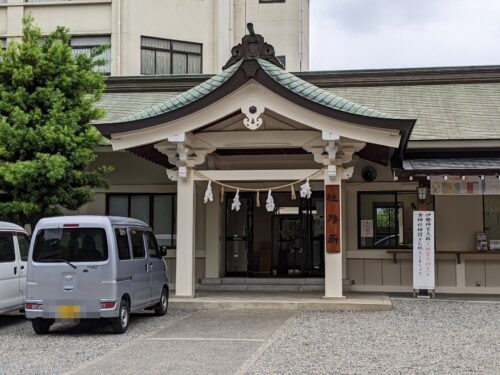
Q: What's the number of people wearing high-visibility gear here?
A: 0